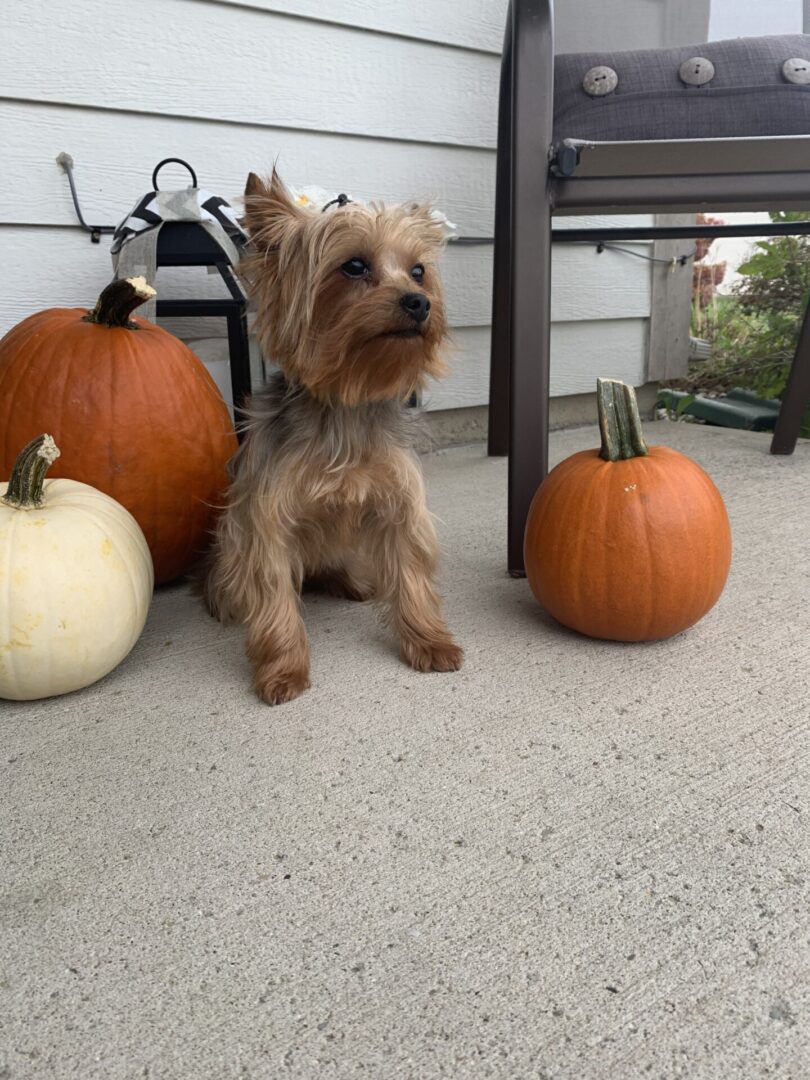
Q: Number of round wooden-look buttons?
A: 3